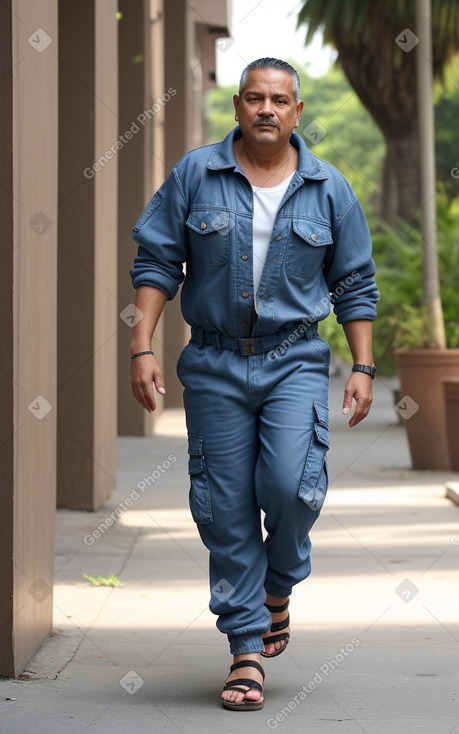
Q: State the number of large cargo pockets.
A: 2